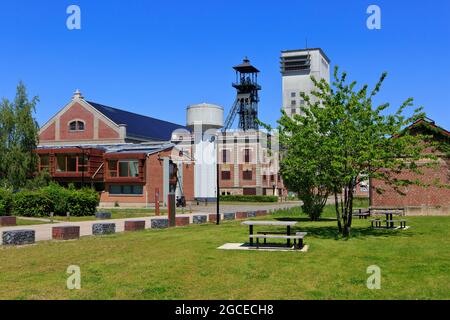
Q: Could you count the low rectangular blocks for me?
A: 14